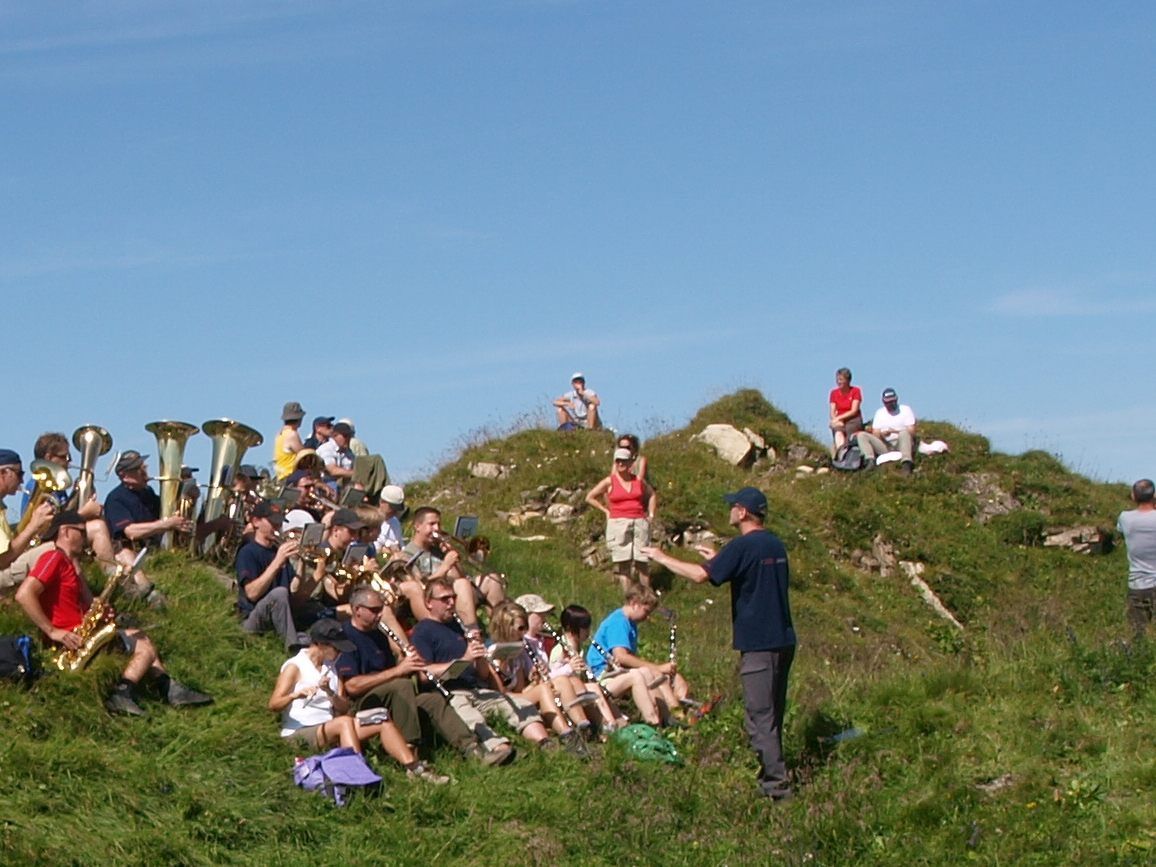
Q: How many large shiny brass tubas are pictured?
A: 3